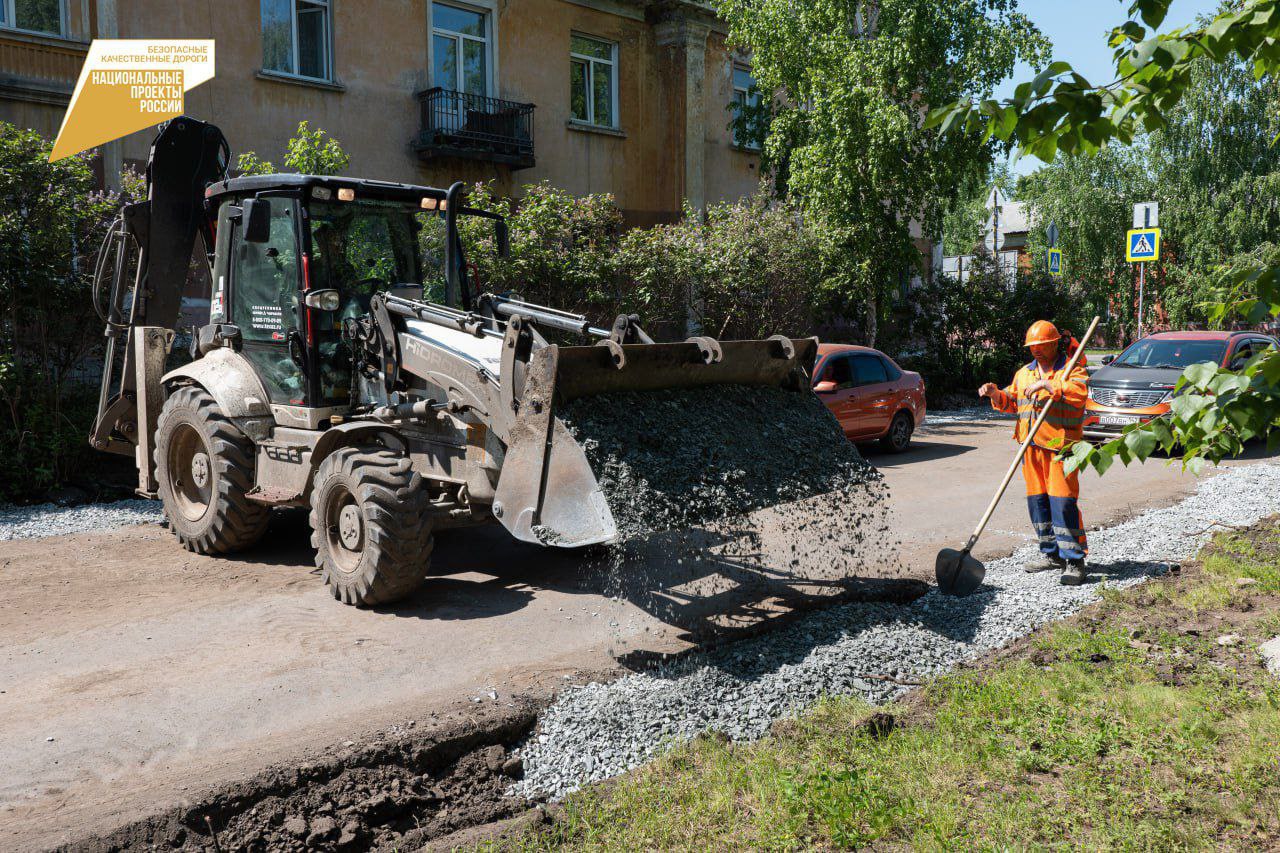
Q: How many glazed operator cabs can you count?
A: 1